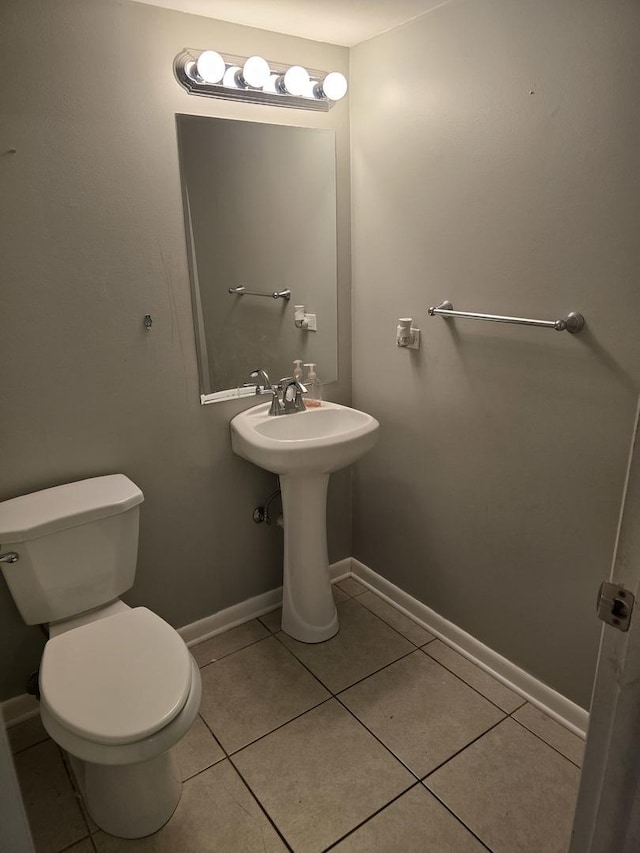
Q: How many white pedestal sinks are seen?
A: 1